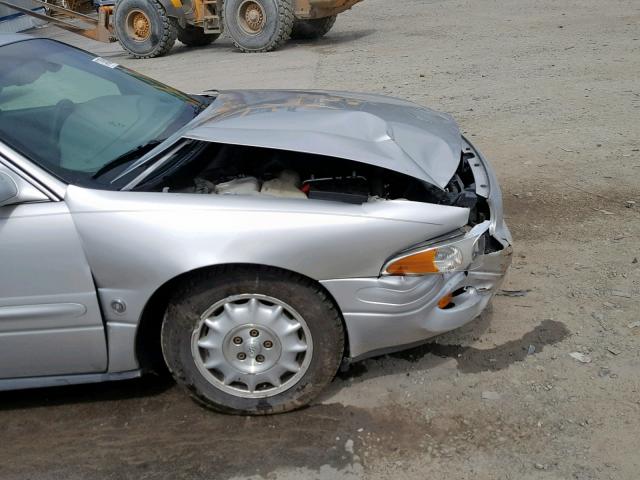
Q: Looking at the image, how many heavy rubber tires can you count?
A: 4